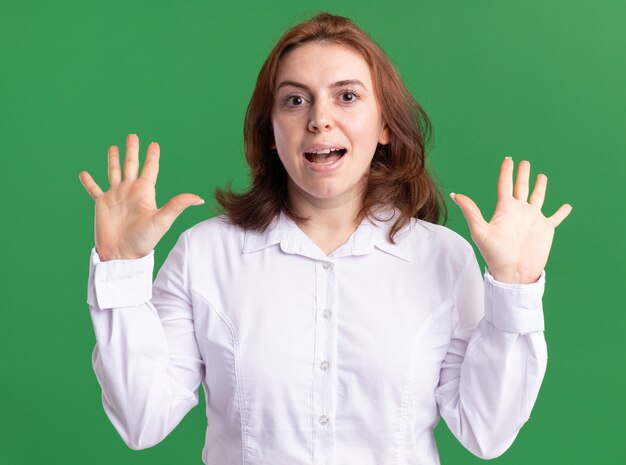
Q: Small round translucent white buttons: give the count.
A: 4